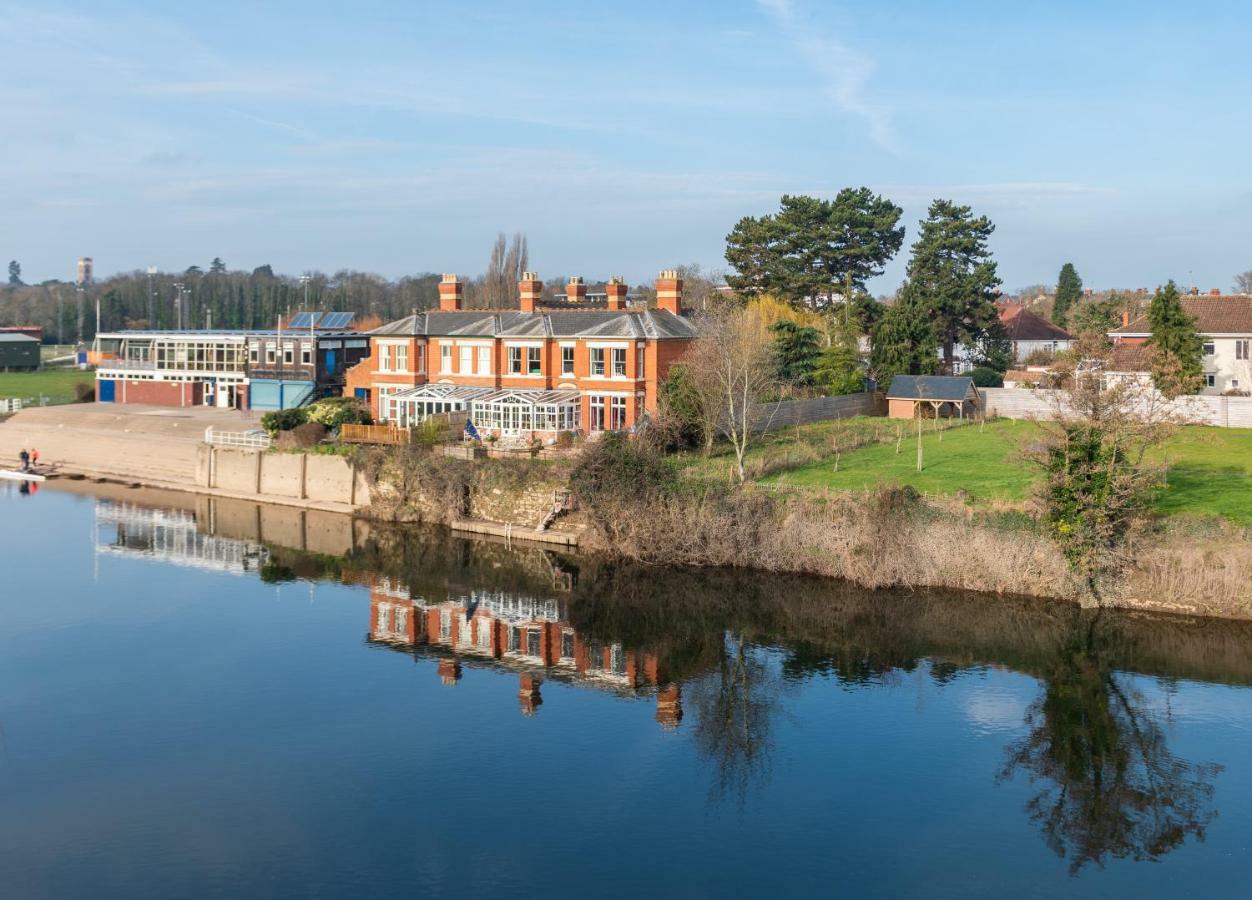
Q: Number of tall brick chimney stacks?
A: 5